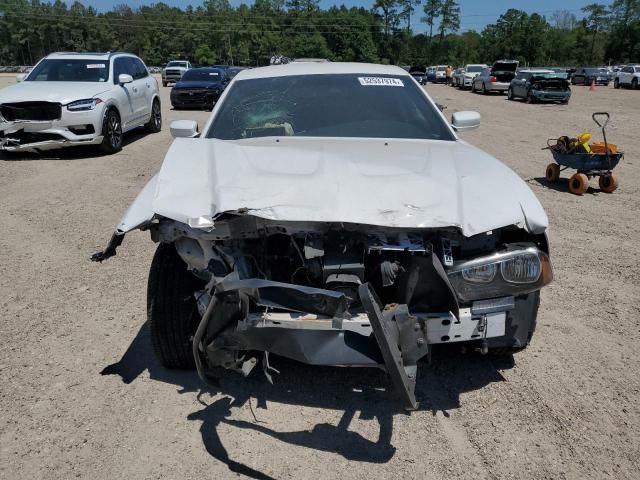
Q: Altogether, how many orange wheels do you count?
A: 3